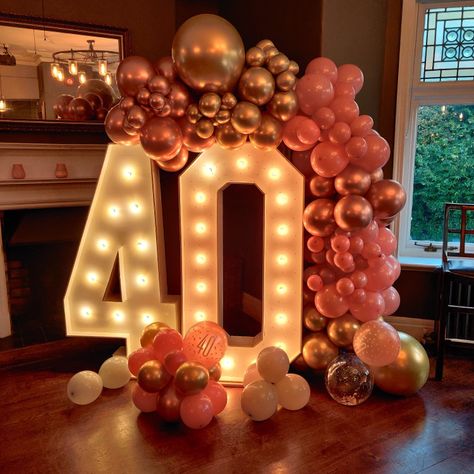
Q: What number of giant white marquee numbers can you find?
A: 2